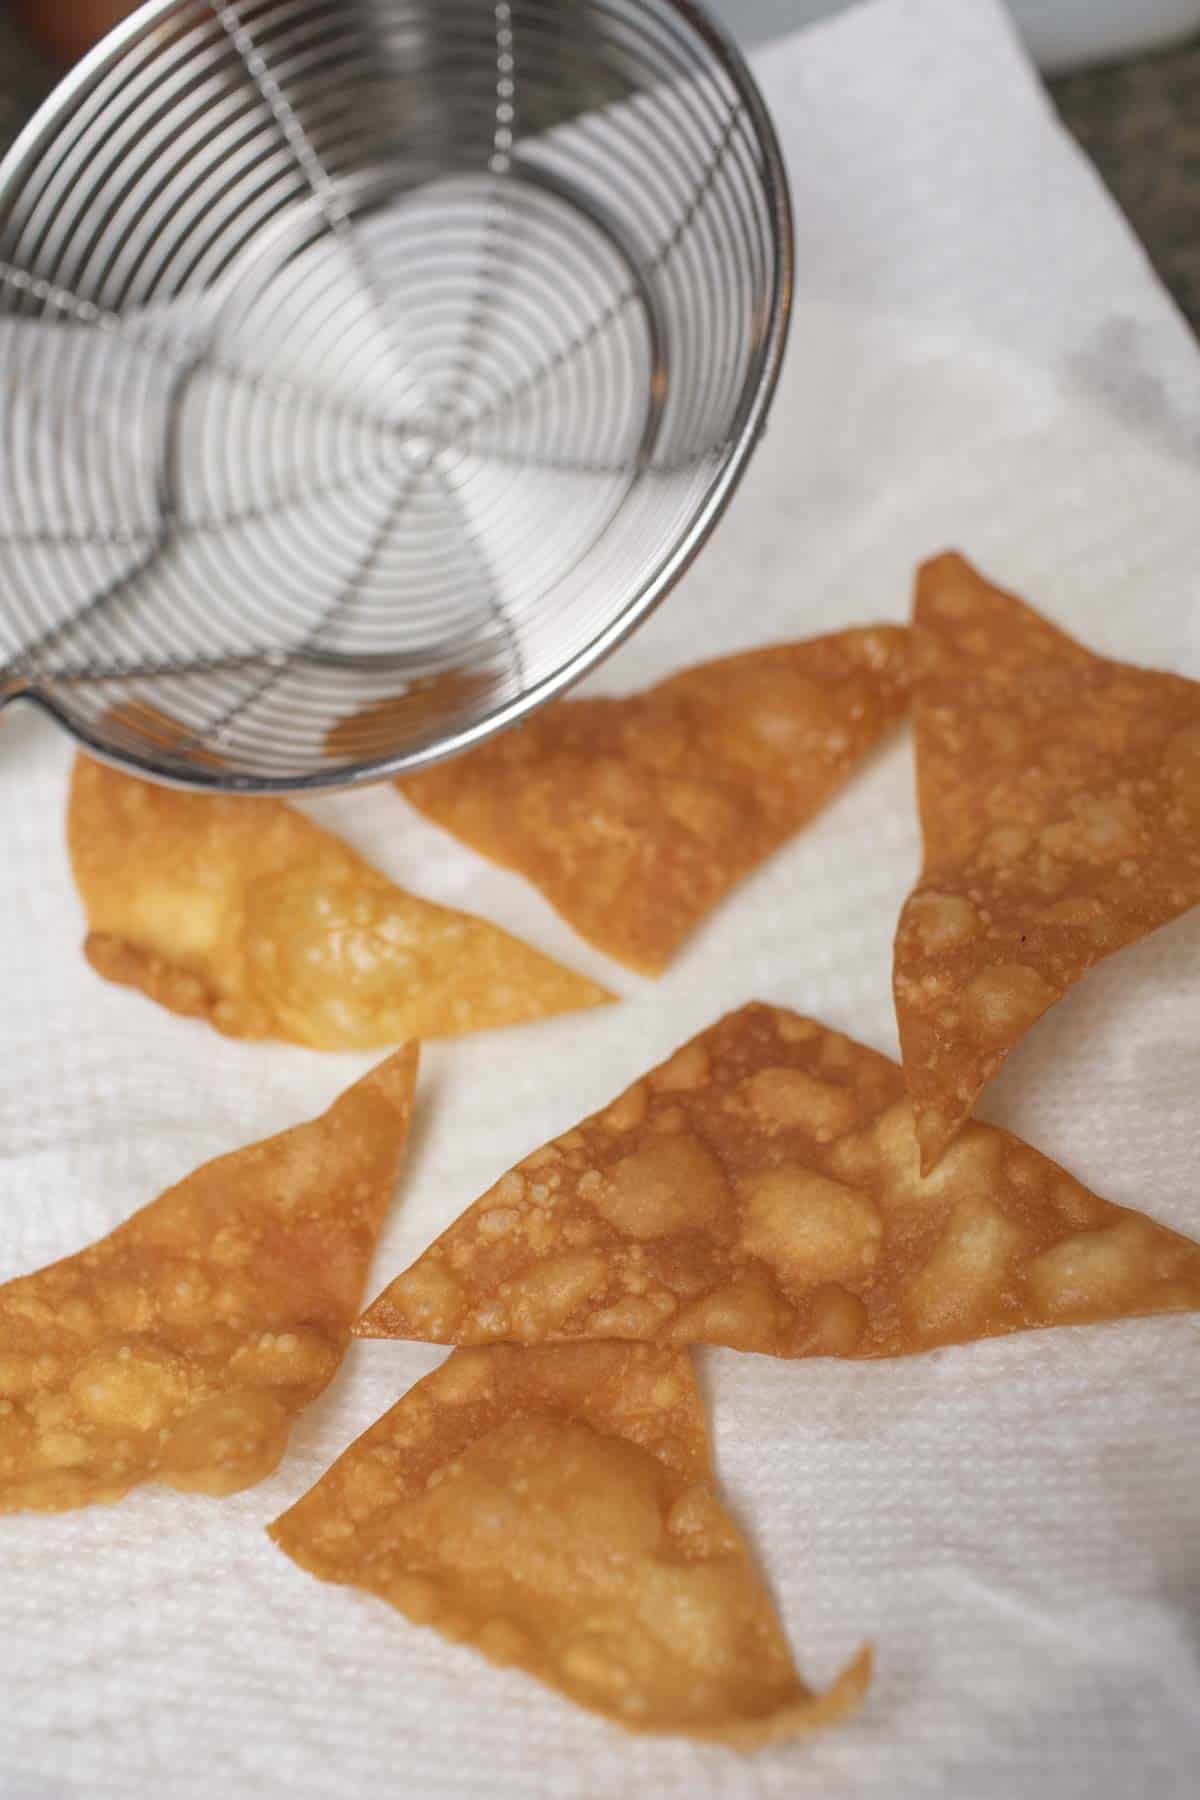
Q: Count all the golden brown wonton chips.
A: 6